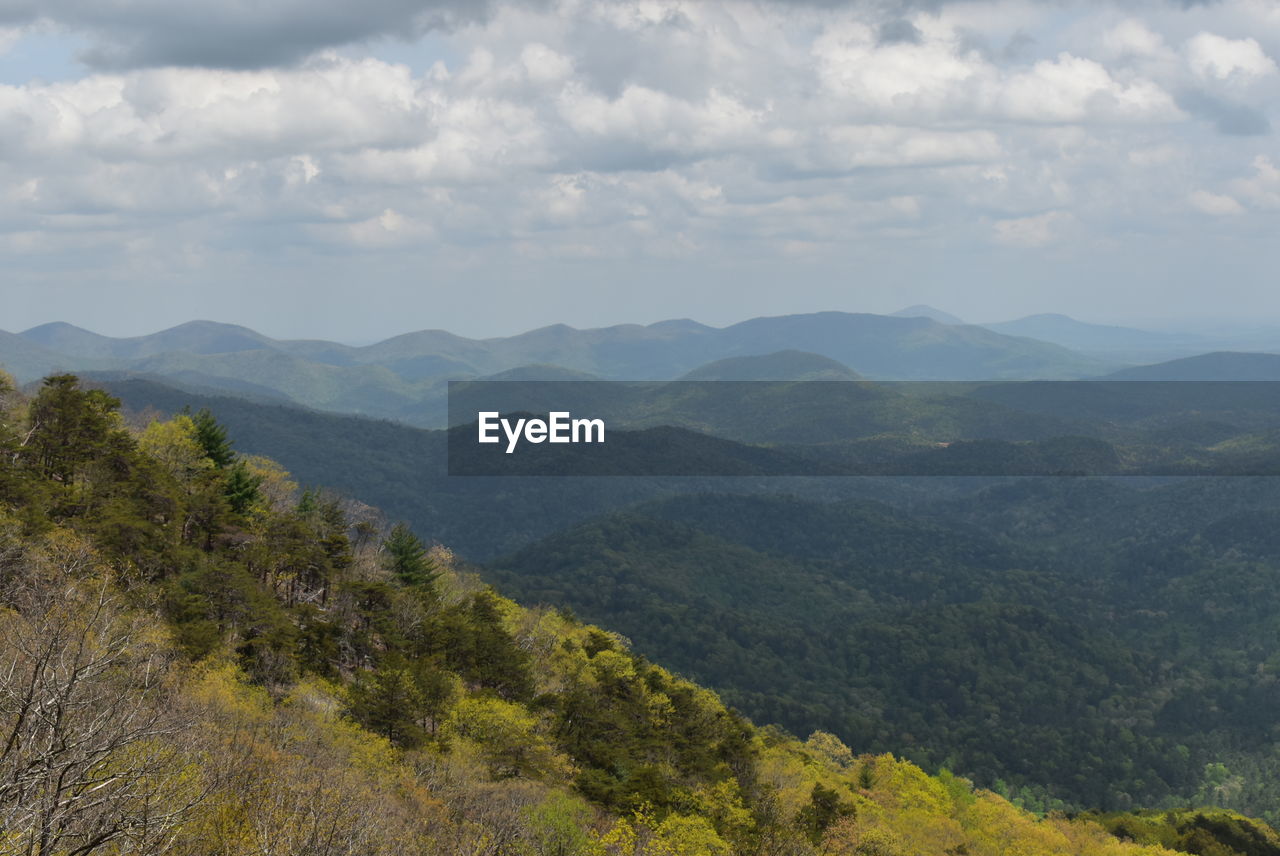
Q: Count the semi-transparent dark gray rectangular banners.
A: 1